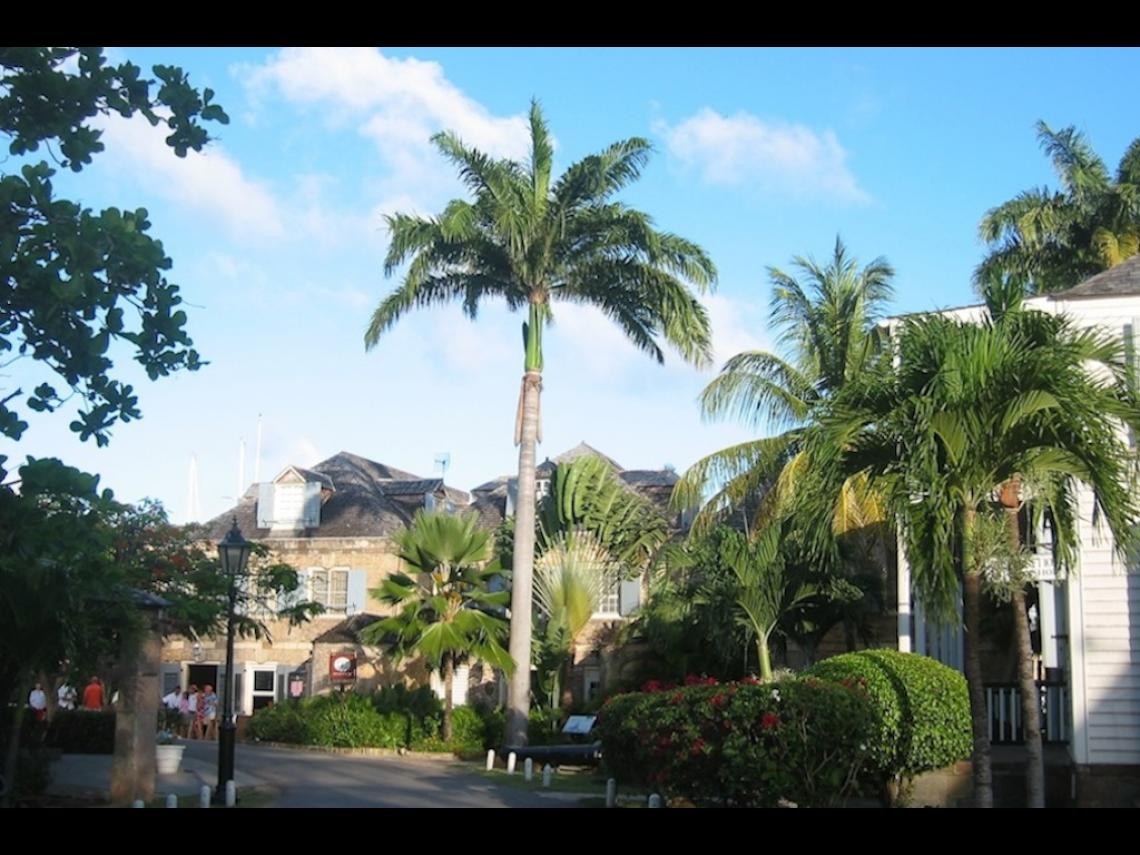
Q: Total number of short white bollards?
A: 10